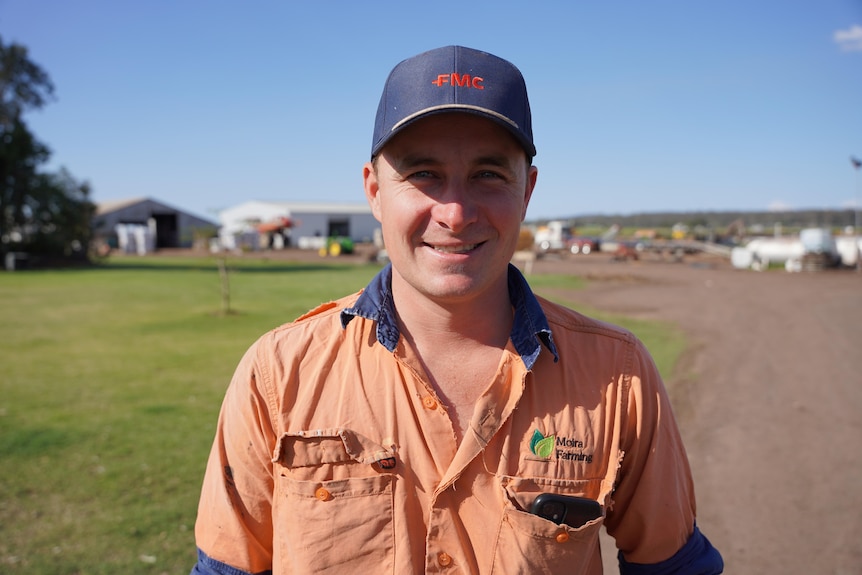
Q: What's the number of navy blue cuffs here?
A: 2